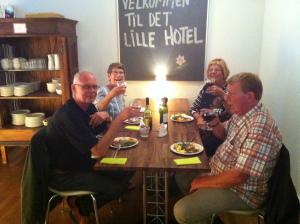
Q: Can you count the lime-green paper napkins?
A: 3